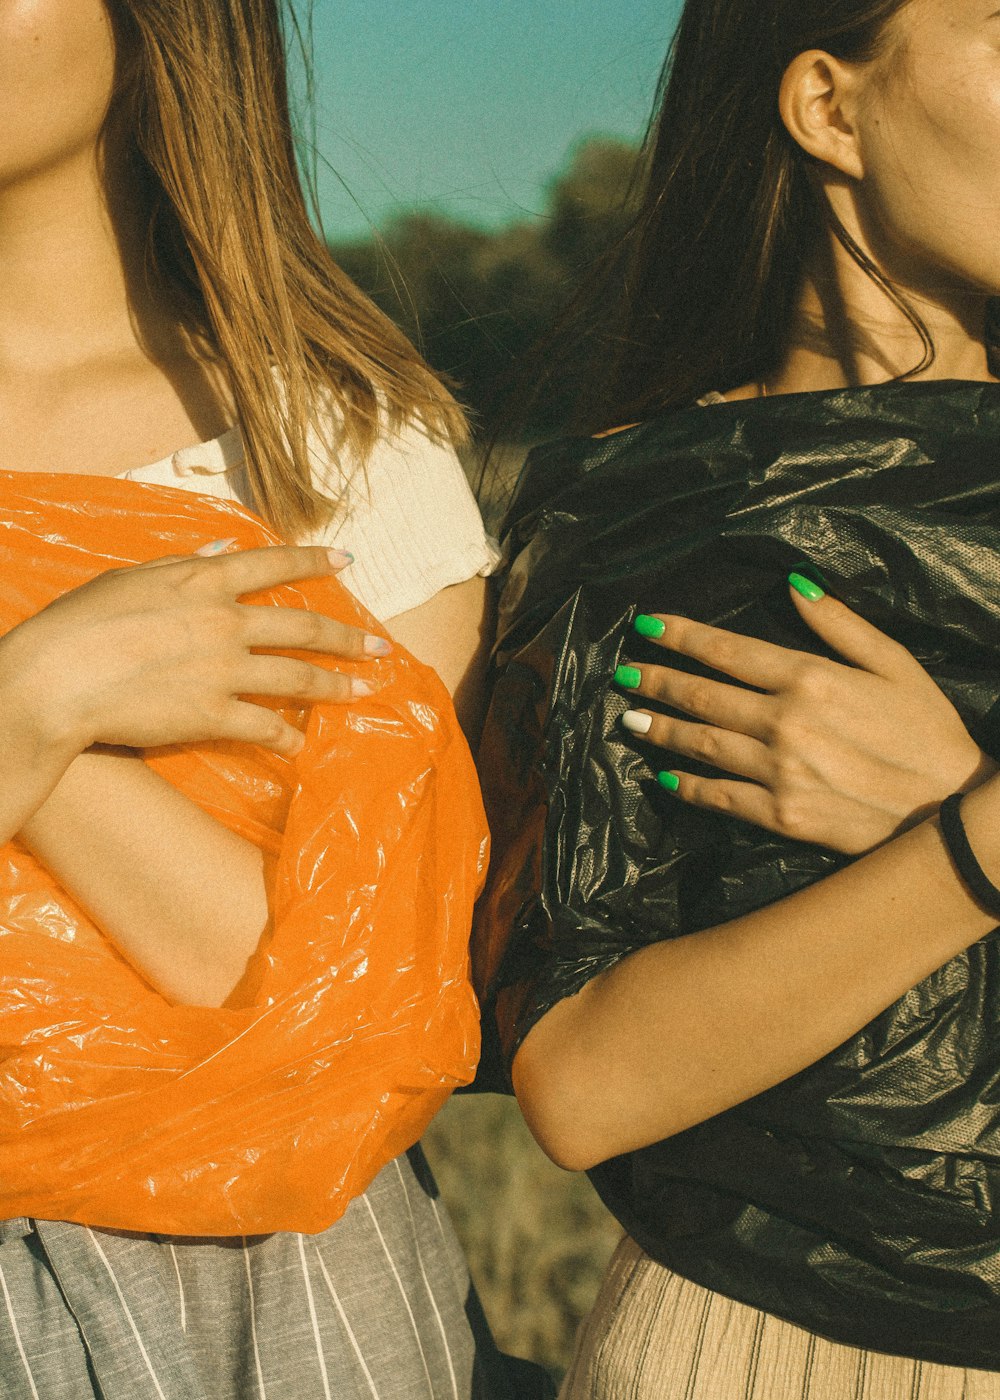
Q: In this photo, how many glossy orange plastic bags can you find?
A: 1